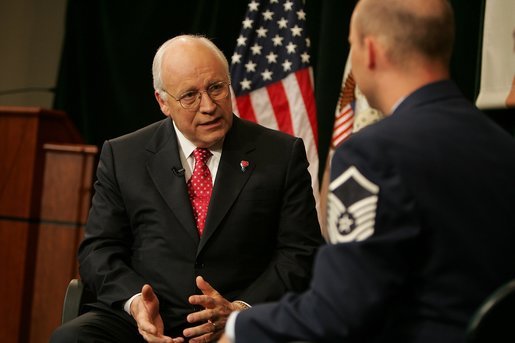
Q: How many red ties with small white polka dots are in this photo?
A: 1